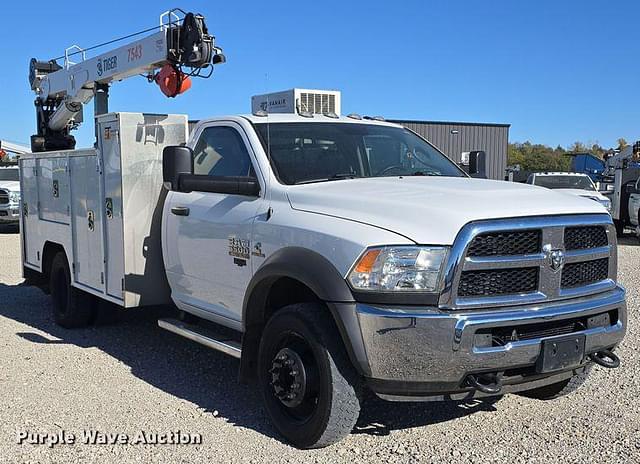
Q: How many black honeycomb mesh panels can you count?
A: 4